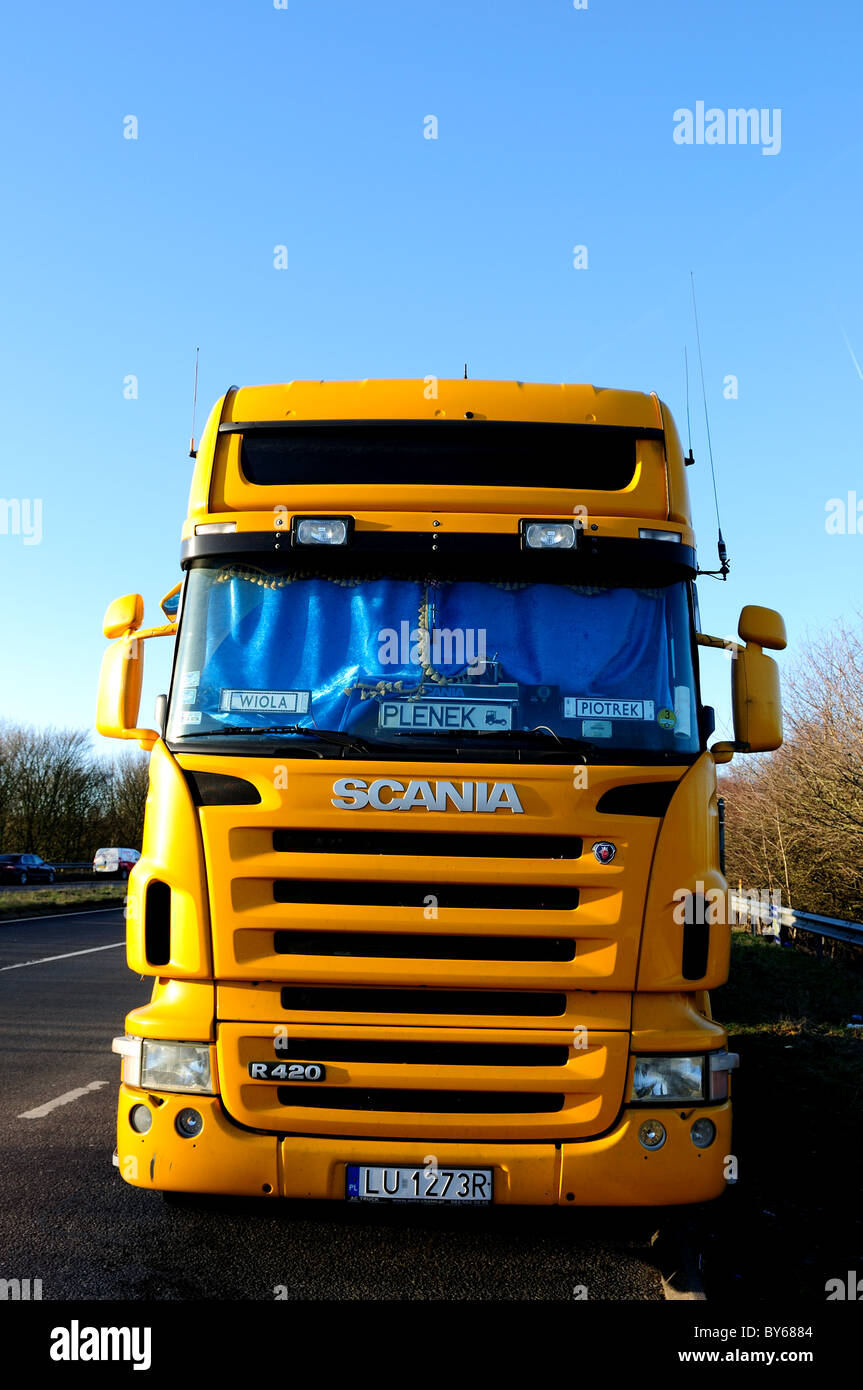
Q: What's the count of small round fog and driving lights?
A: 4